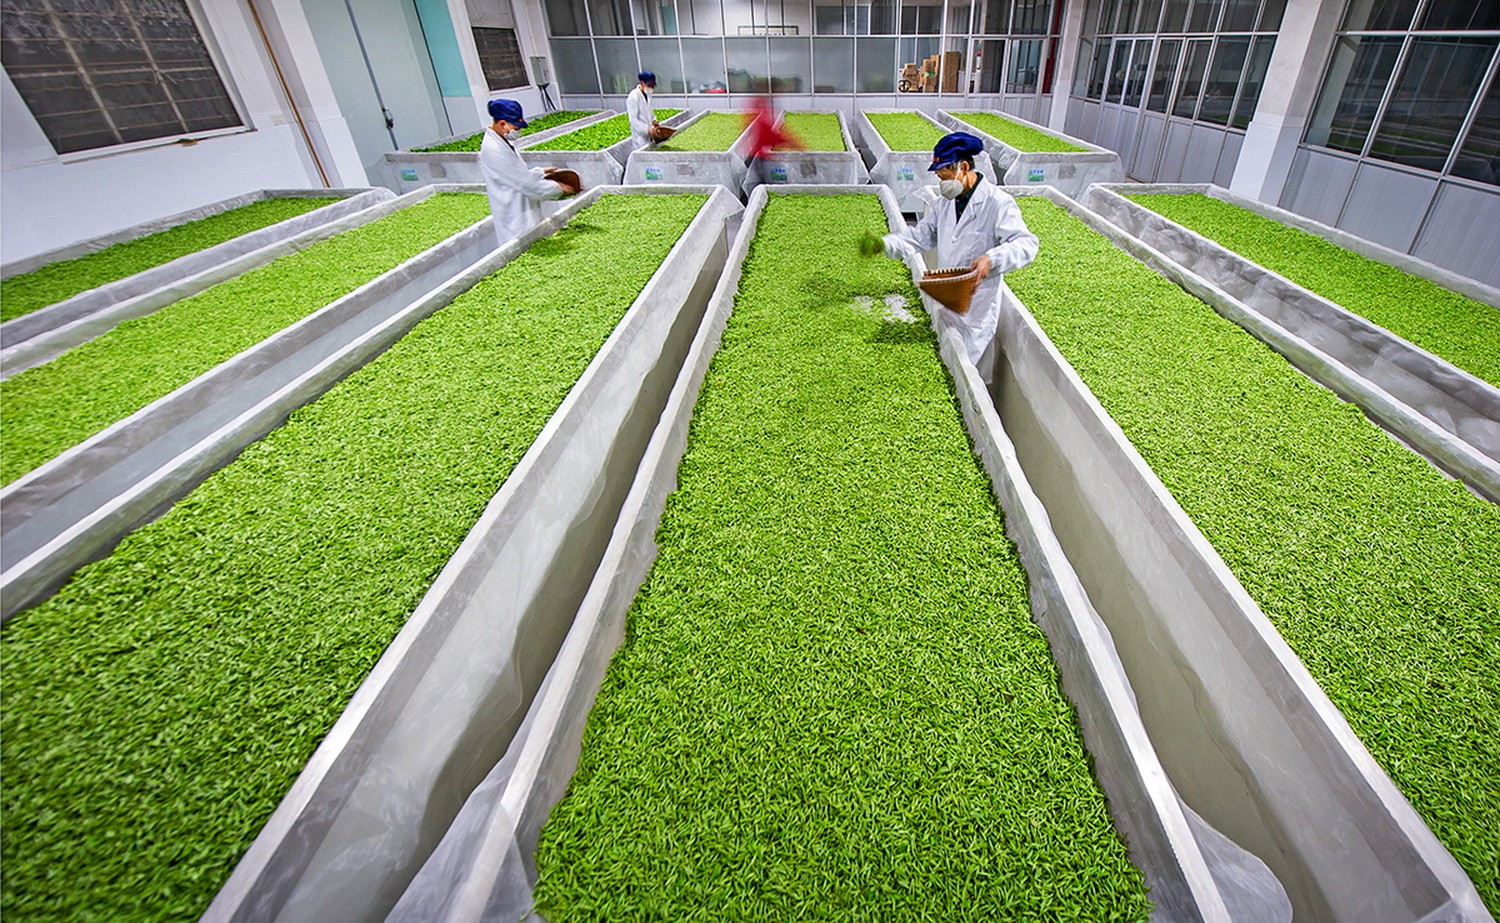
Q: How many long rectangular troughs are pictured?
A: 12